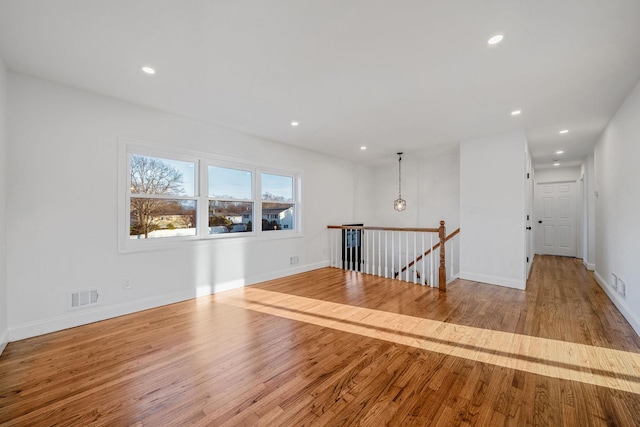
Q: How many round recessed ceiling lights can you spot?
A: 8